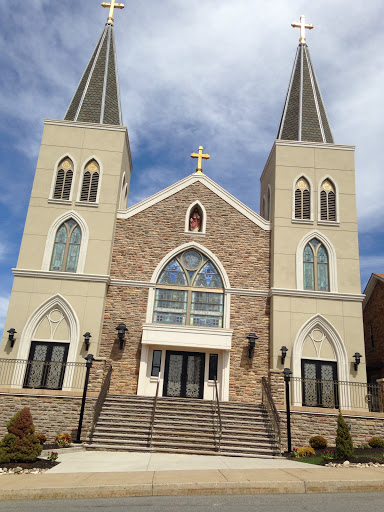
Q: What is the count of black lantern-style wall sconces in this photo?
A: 6